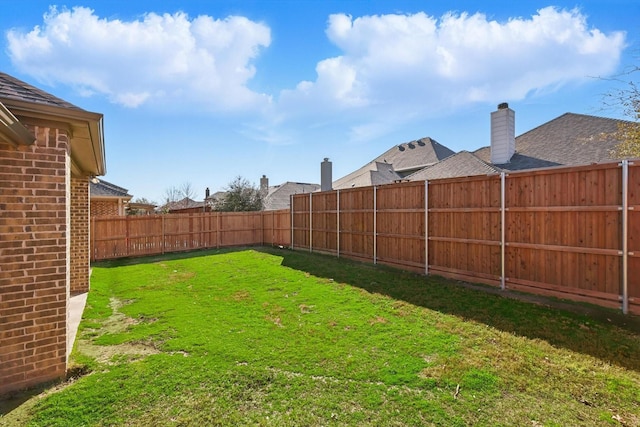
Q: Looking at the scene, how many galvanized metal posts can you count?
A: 7